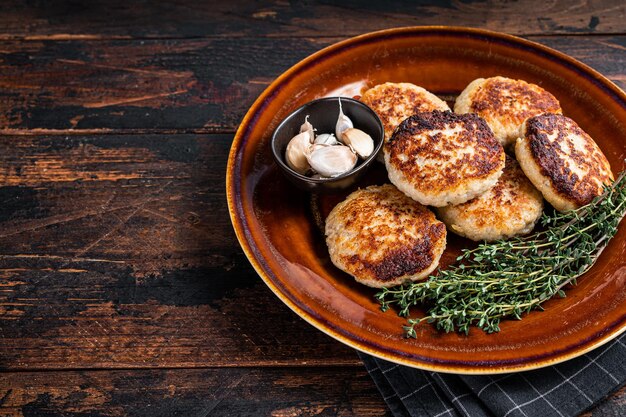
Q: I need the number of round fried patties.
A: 6